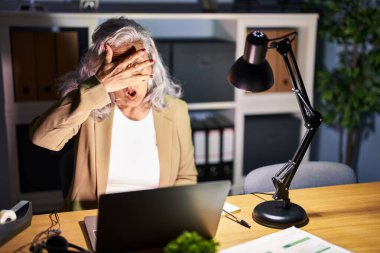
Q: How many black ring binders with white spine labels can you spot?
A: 3